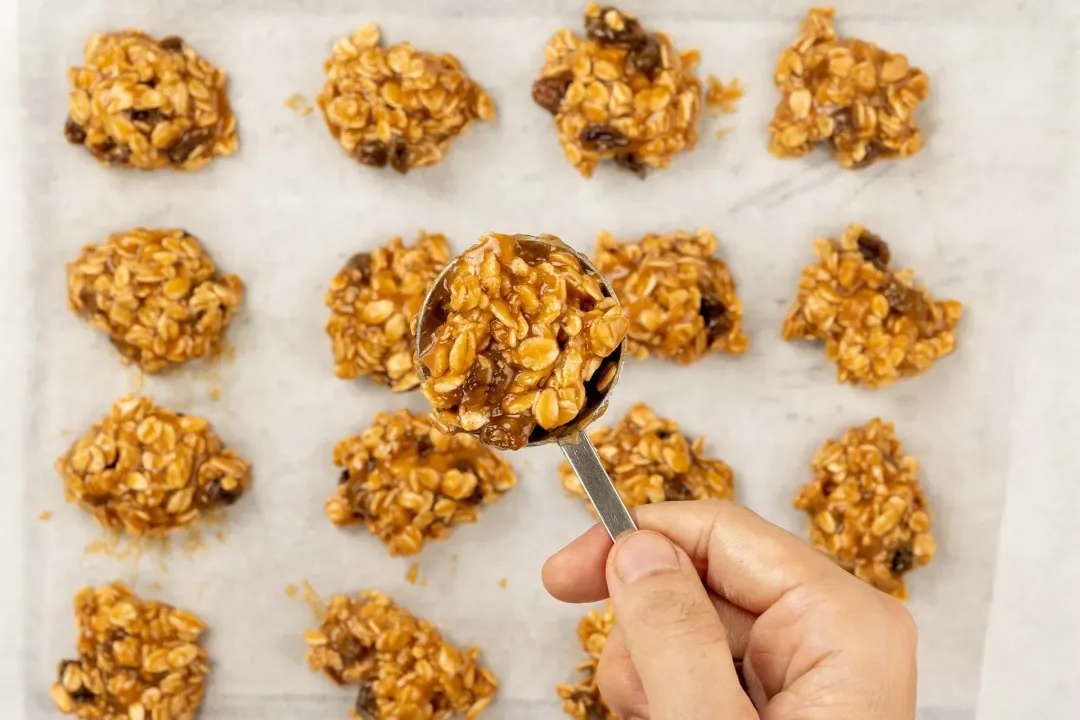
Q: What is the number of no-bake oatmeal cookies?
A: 15